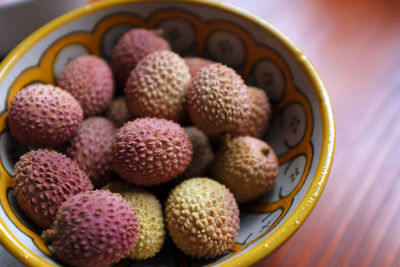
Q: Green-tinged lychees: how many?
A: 2